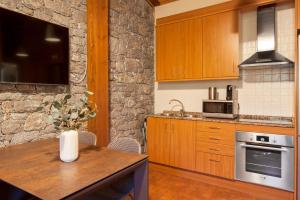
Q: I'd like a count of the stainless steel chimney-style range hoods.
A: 1